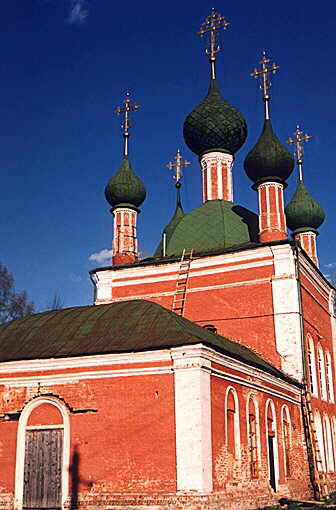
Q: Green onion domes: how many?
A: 5